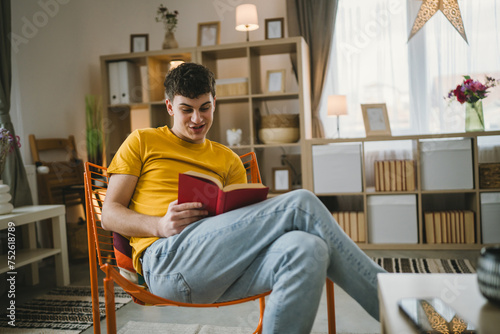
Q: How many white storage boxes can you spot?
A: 4